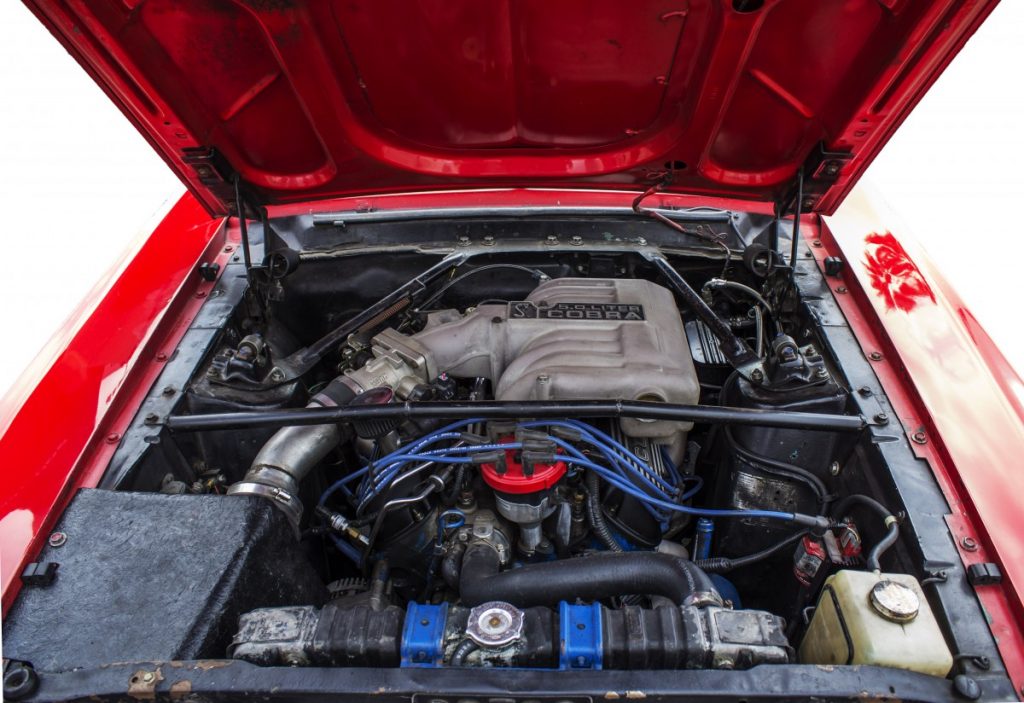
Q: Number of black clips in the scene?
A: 4